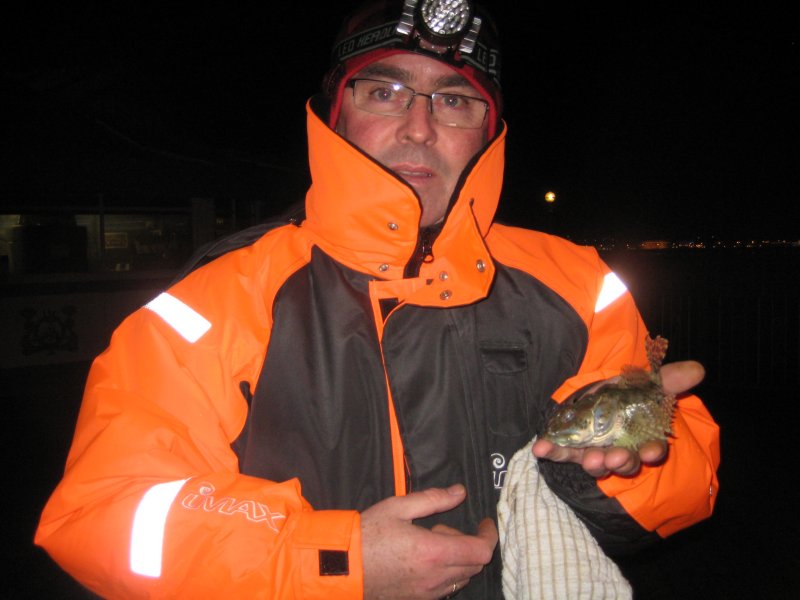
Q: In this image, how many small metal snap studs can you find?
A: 5